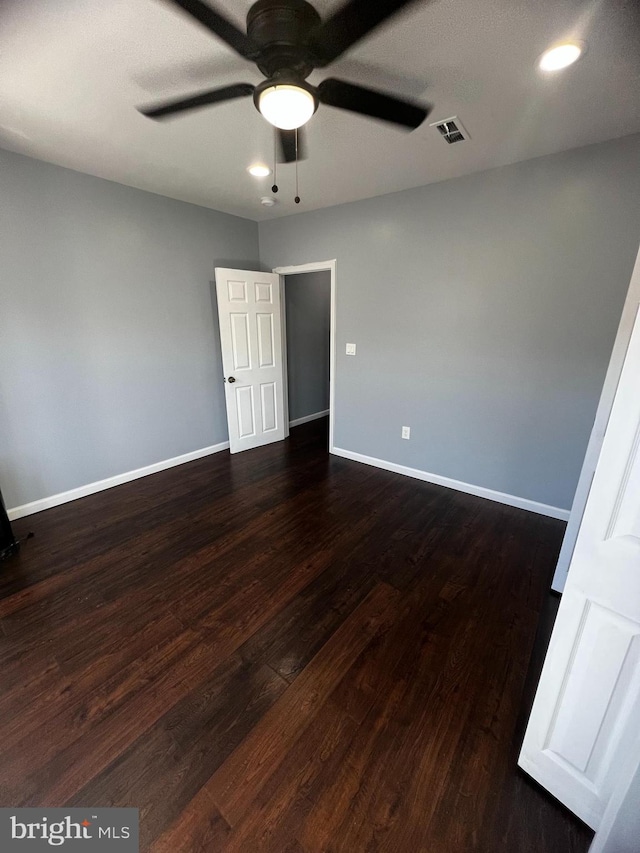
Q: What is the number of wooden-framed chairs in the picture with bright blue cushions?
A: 0